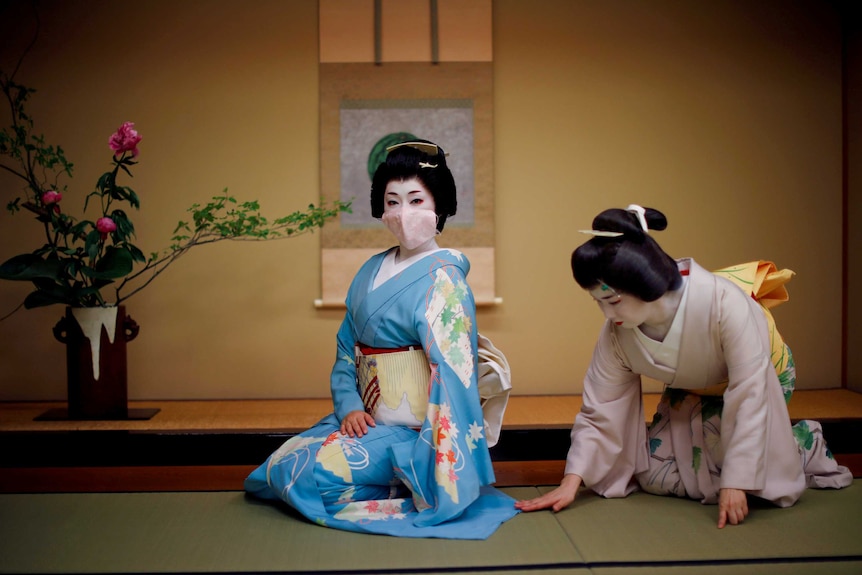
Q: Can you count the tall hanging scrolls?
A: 1